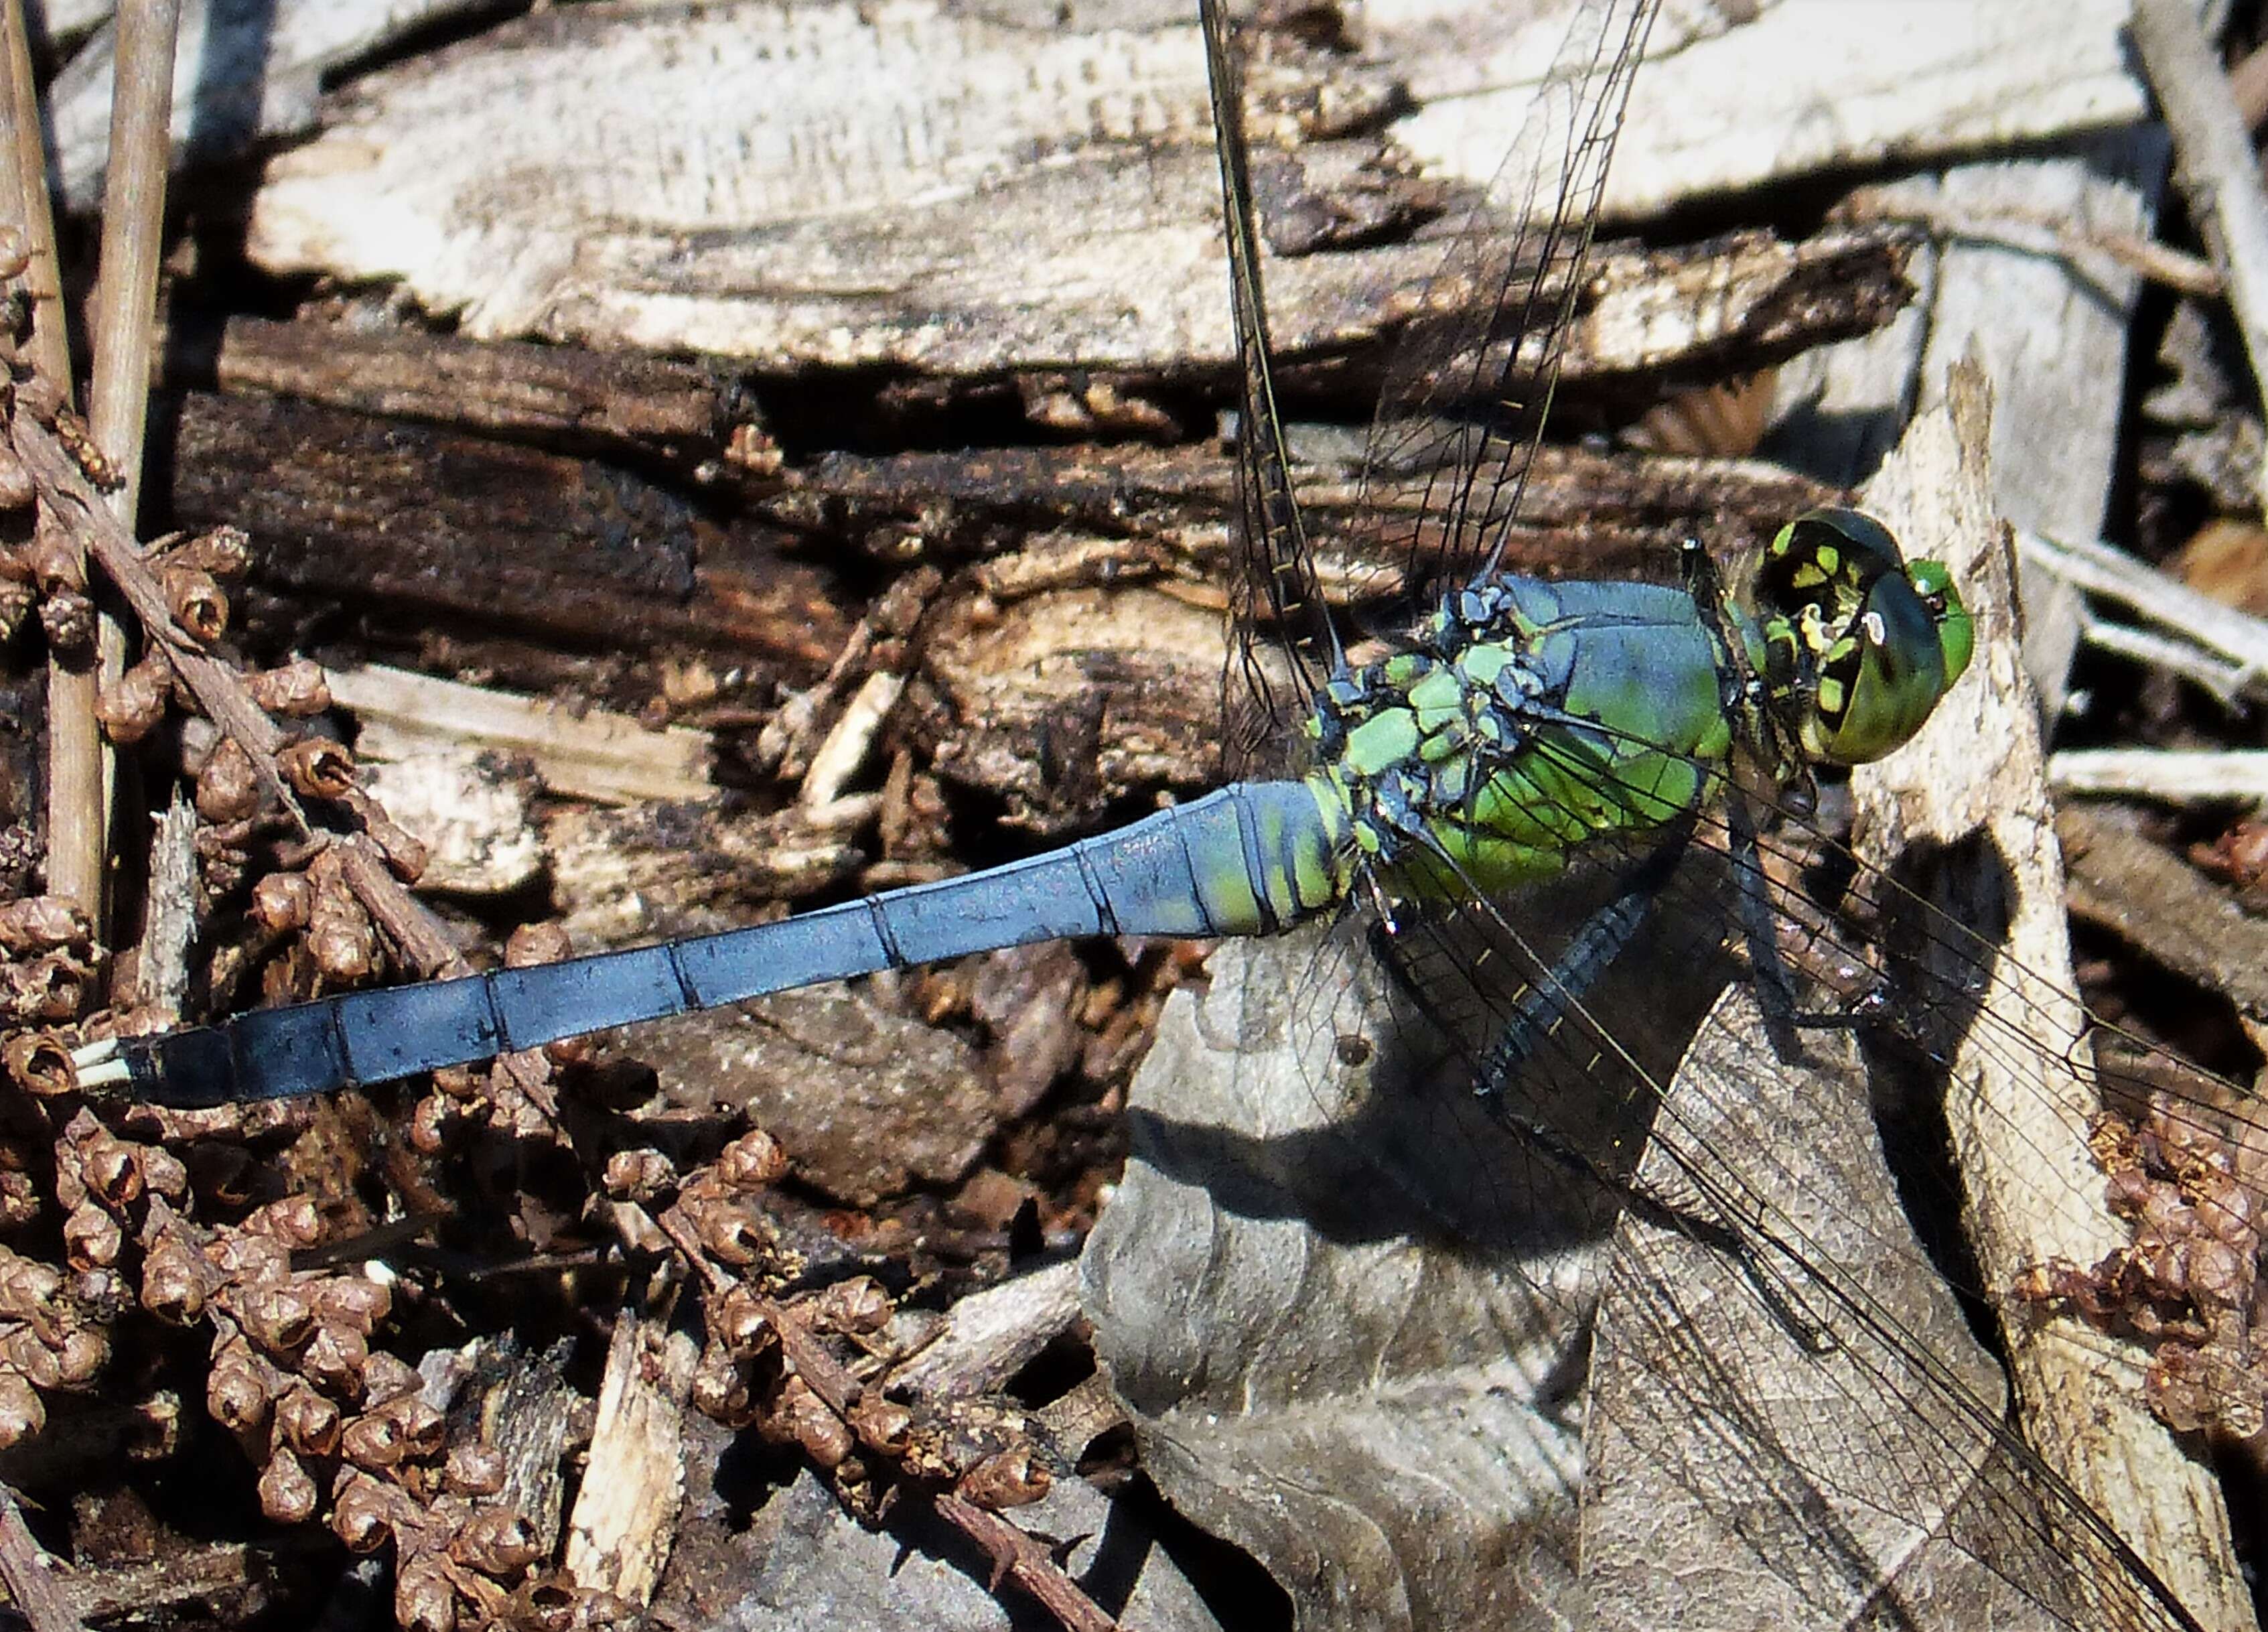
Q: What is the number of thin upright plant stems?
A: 2